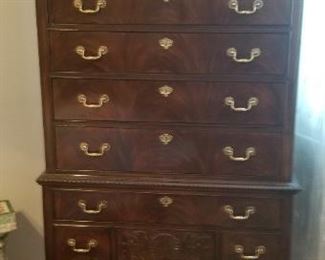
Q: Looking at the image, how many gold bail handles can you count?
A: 12